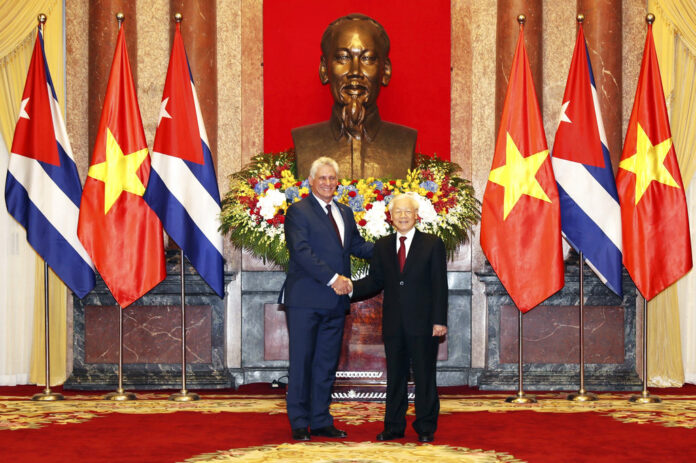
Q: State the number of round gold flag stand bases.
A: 6